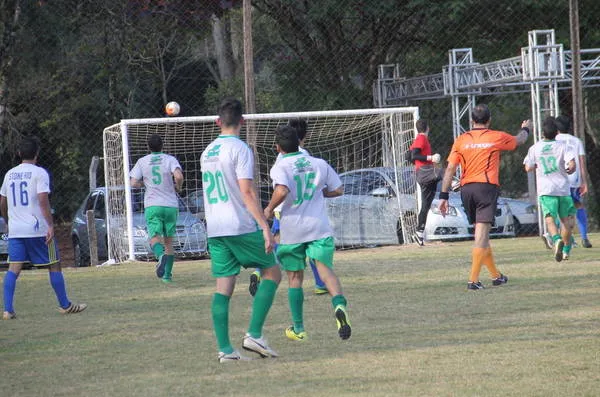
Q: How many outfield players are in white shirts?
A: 7